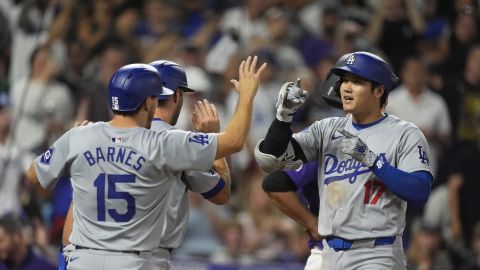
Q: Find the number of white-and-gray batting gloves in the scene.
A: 2